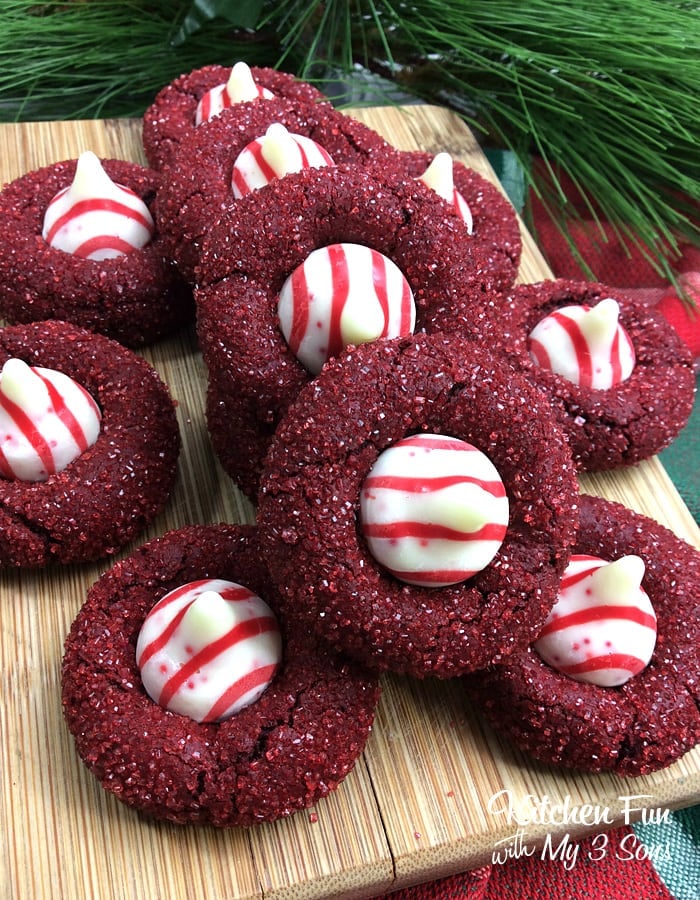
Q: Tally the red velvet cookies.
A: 10